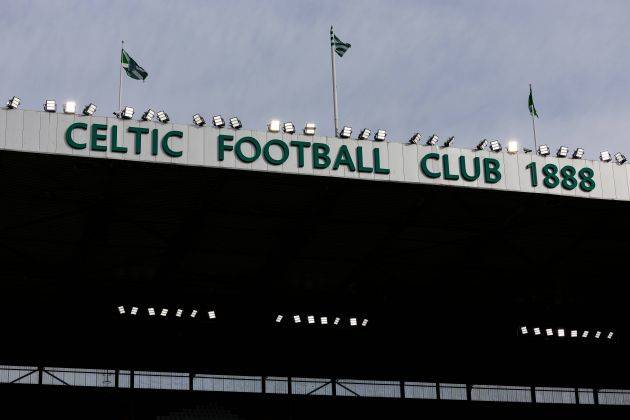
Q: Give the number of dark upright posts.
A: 13